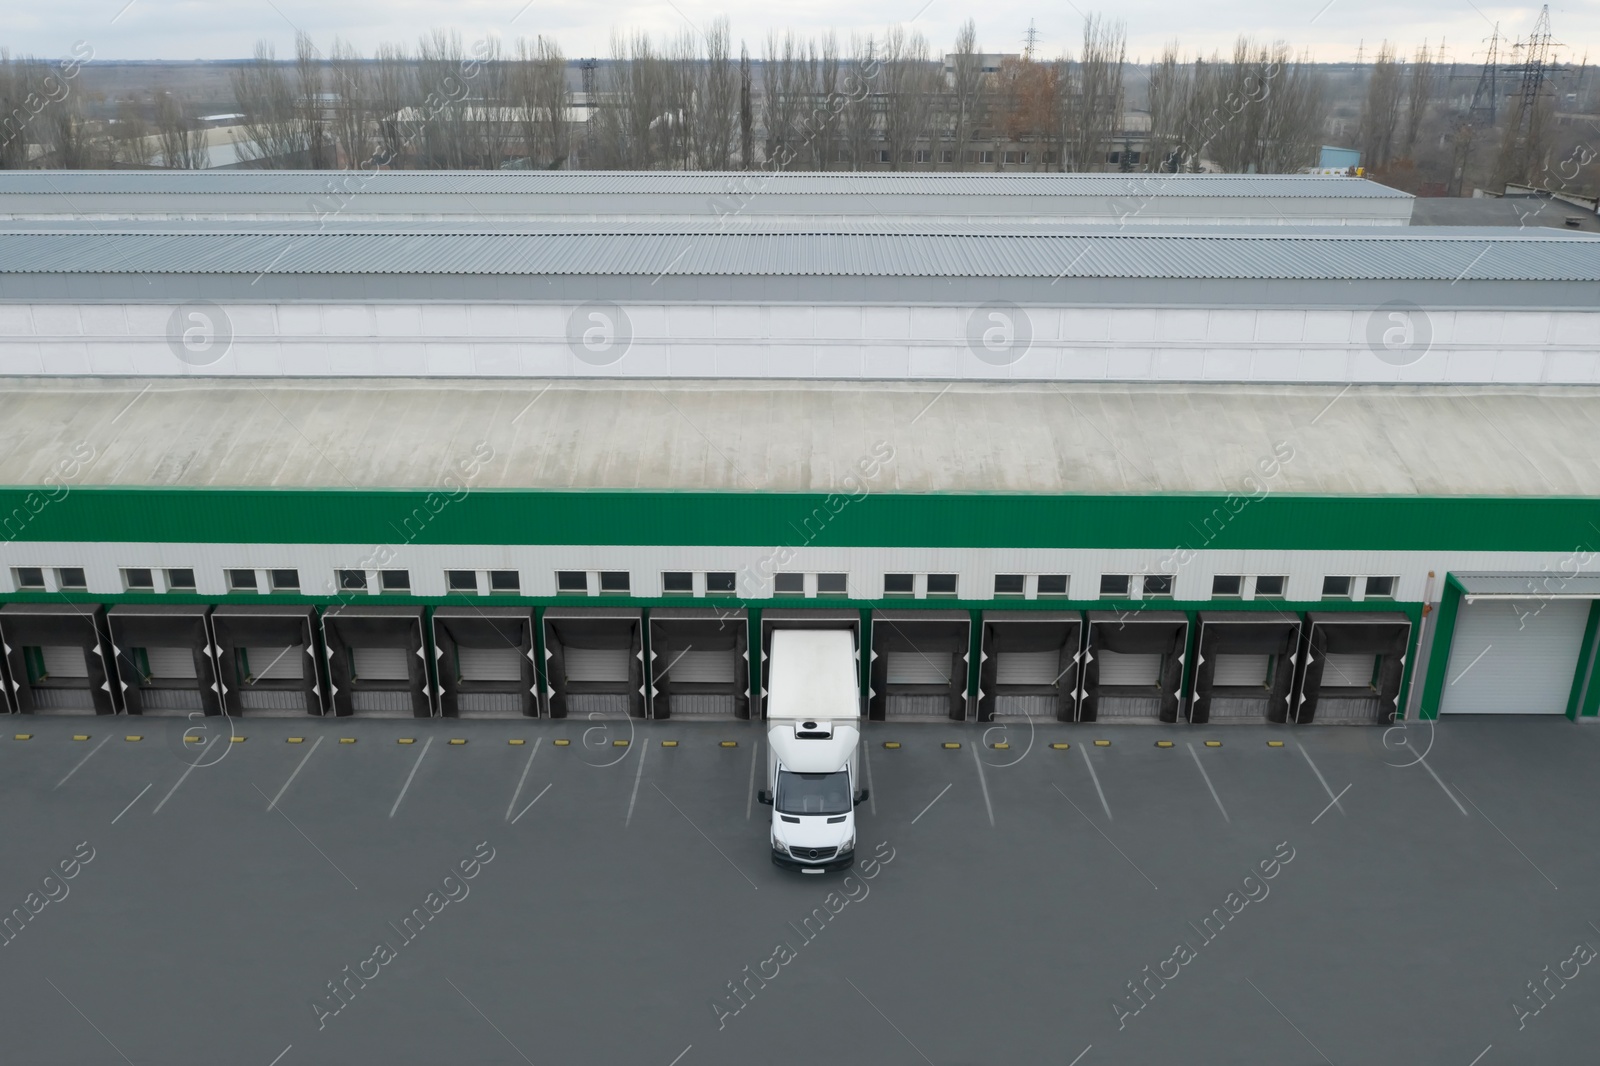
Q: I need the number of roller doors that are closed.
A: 13